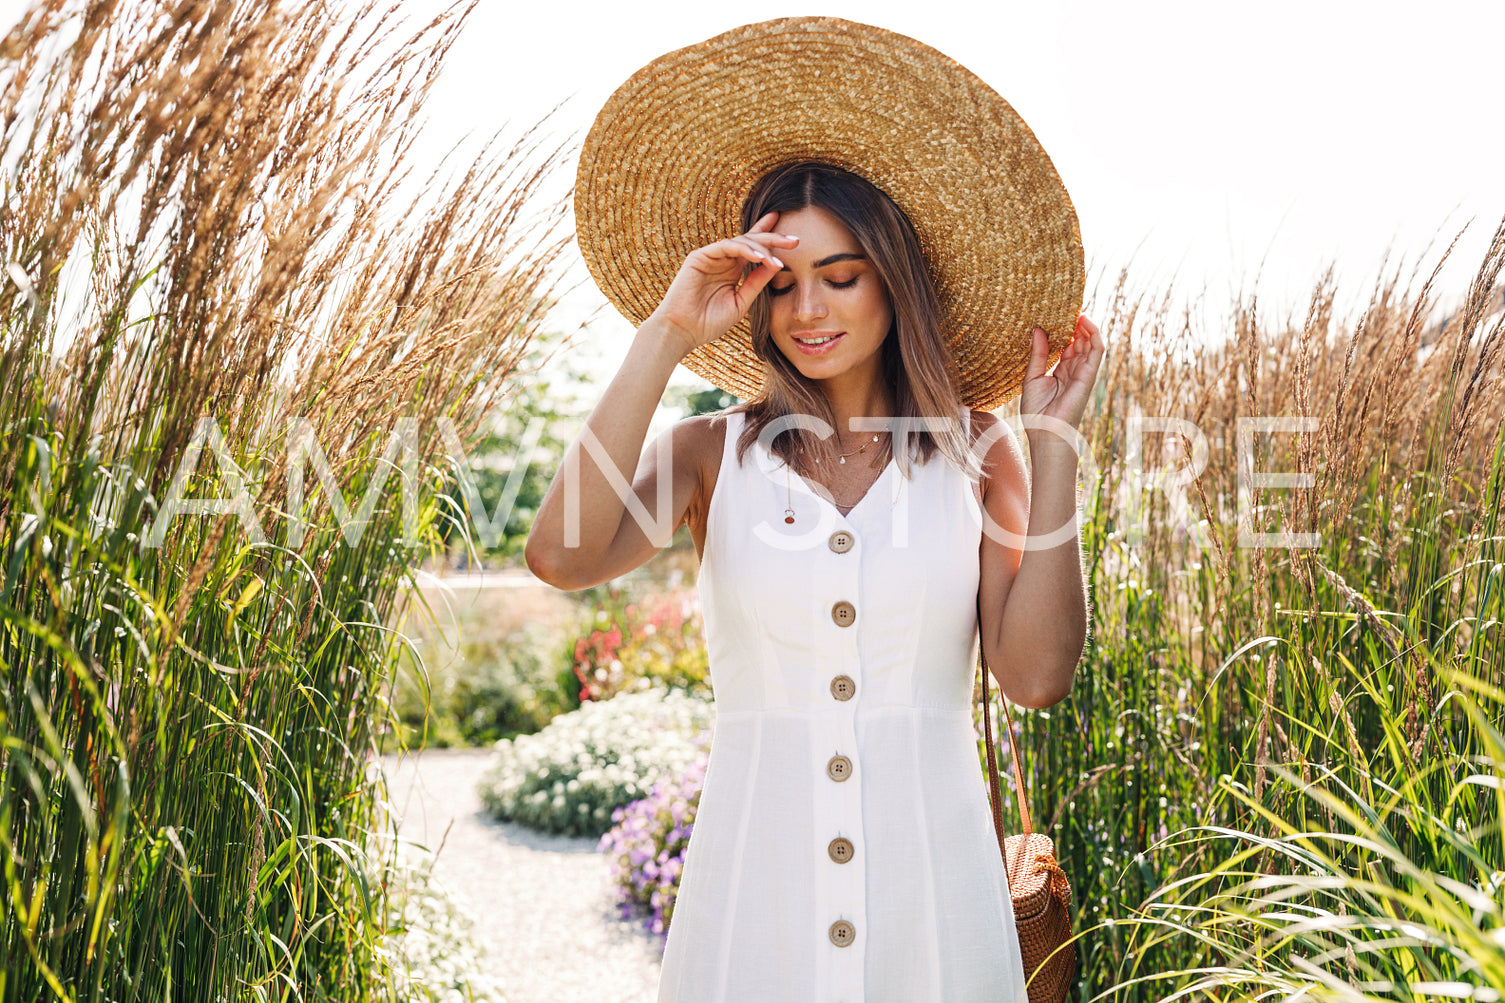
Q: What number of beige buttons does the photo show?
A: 6